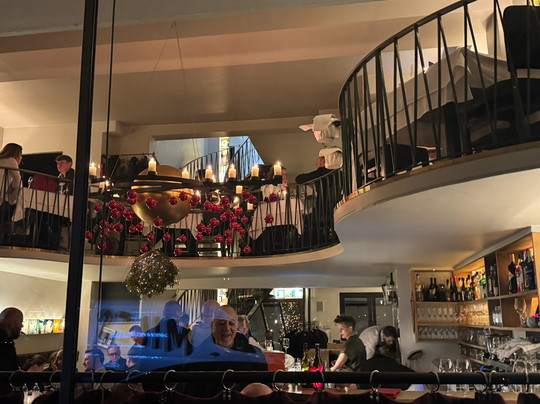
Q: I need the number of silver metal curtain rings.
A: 14